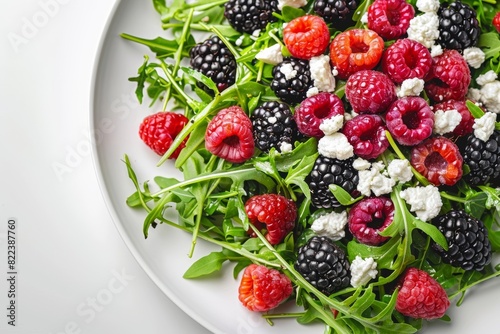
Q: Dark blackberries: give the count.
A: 10